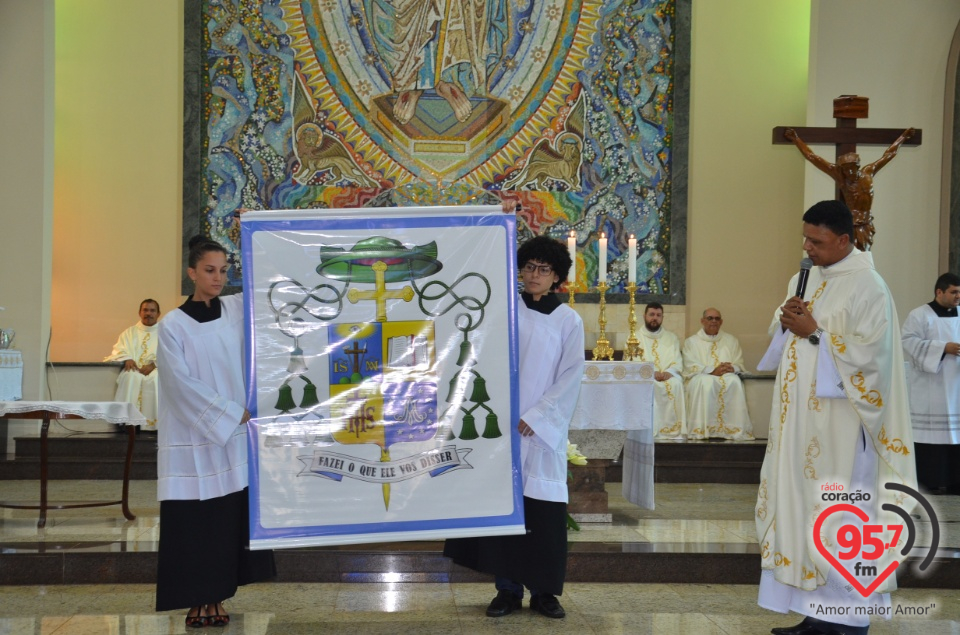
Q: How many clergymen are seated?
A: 3